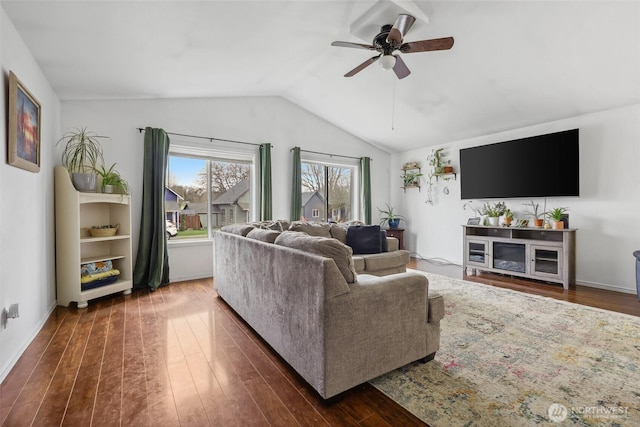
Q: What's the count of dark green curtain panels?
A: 4